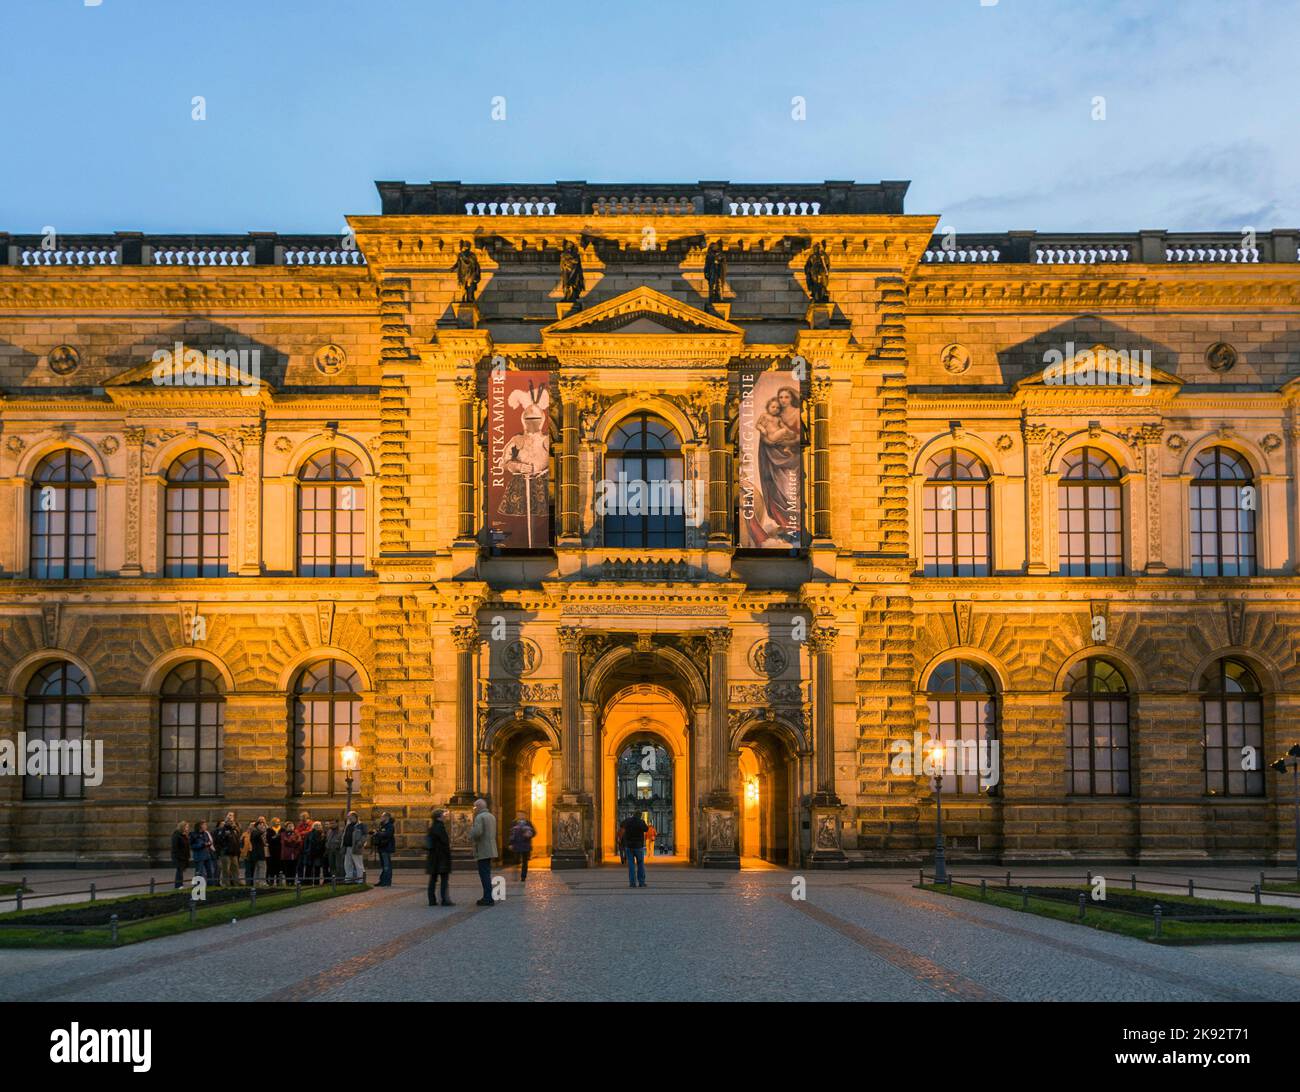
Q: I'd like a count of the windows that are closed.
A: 13